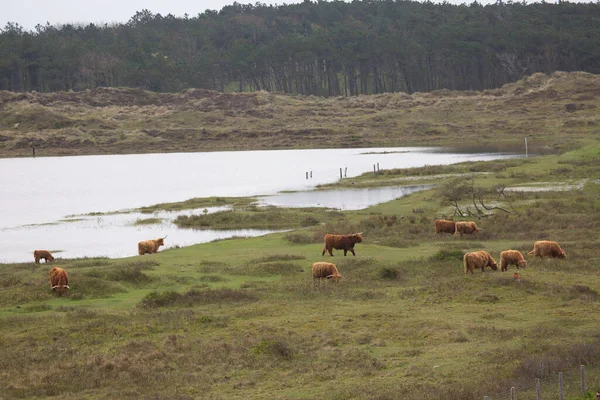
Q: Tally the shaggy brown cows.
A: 10